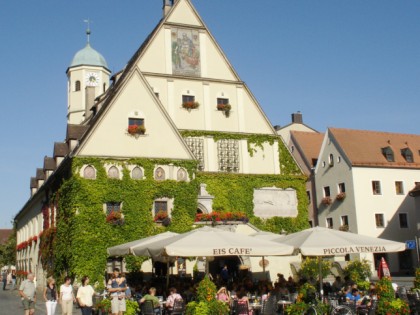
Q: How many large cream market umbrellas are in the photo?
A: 4